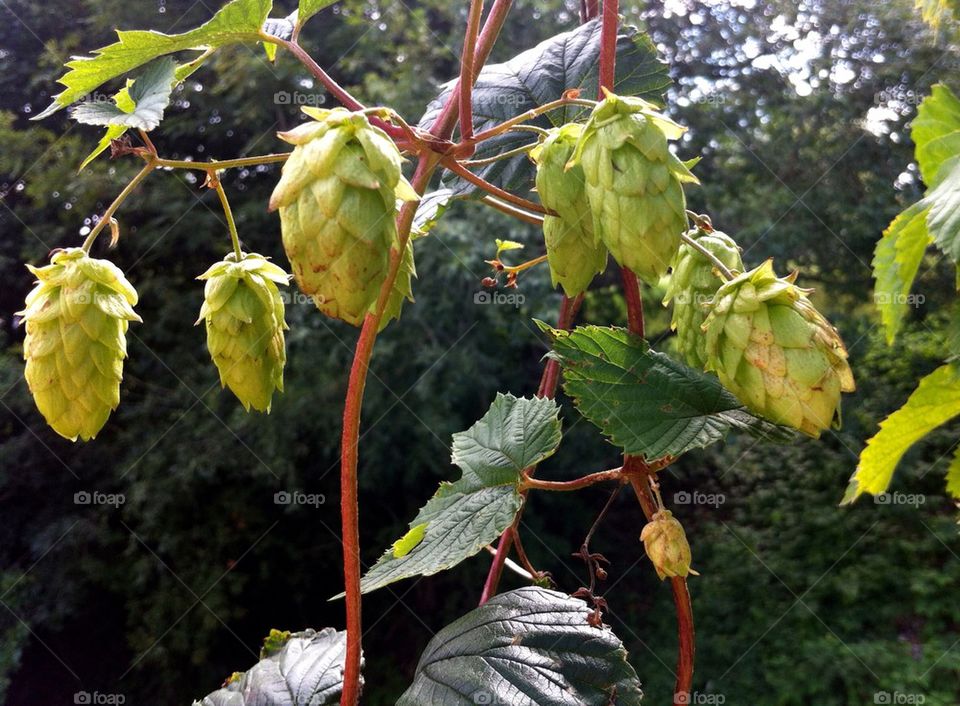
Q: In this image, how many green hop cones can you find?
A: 7